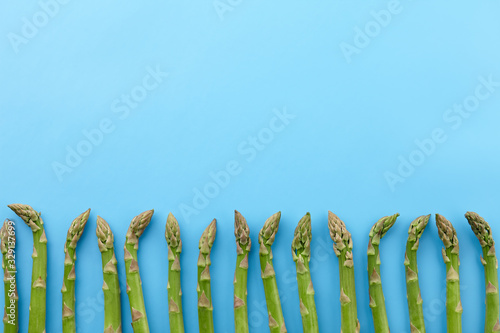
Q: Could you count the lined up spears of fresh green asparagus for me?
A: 15